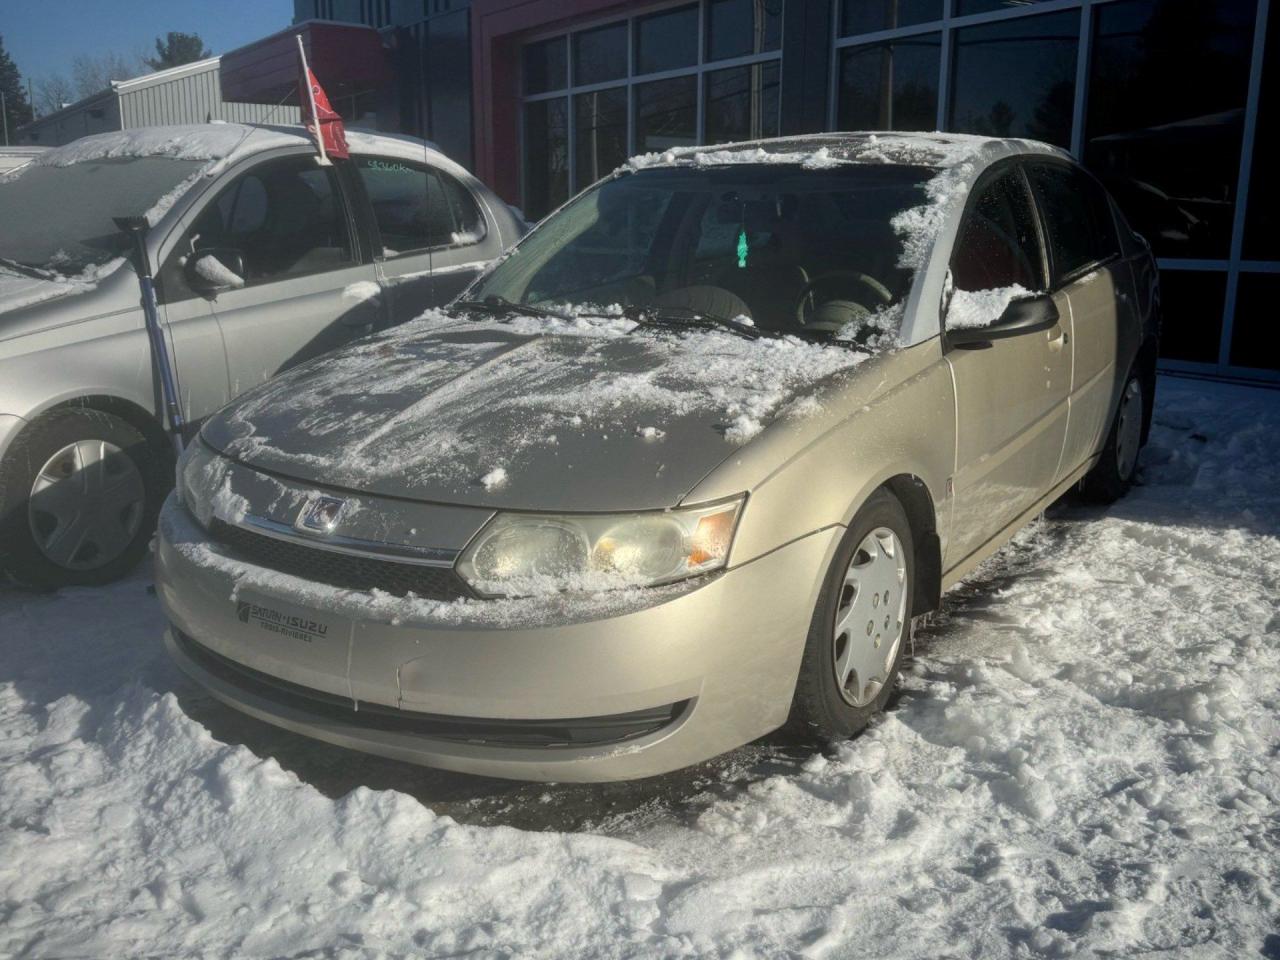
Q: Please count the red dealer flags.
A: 1